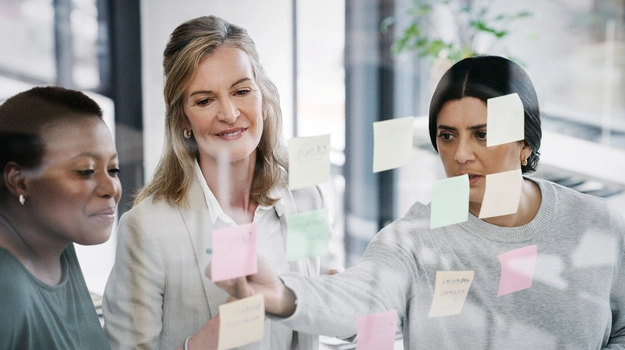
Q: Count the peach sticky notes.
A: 3